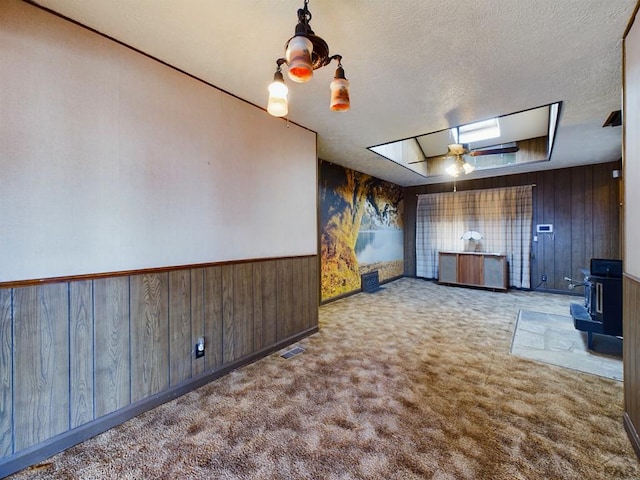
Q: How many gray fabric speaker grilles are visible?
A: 2